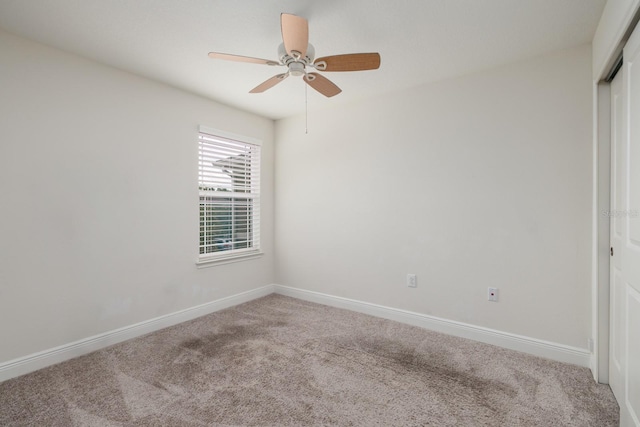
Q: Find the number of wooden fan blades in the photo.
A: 5